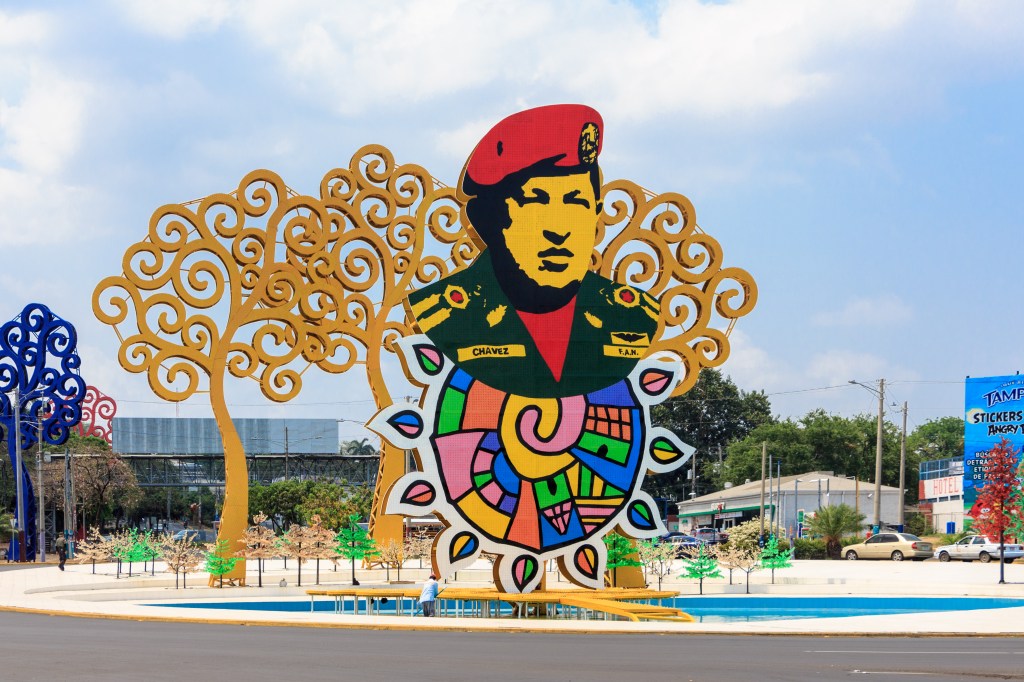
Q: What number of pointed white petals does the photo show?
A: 9